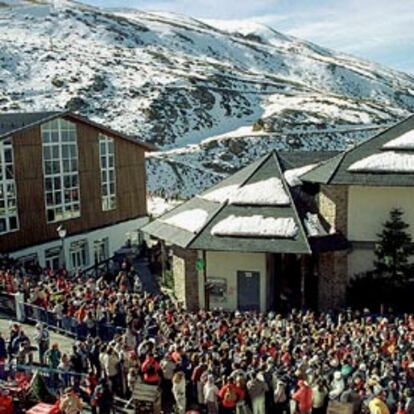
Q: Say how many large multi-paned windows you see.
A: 3